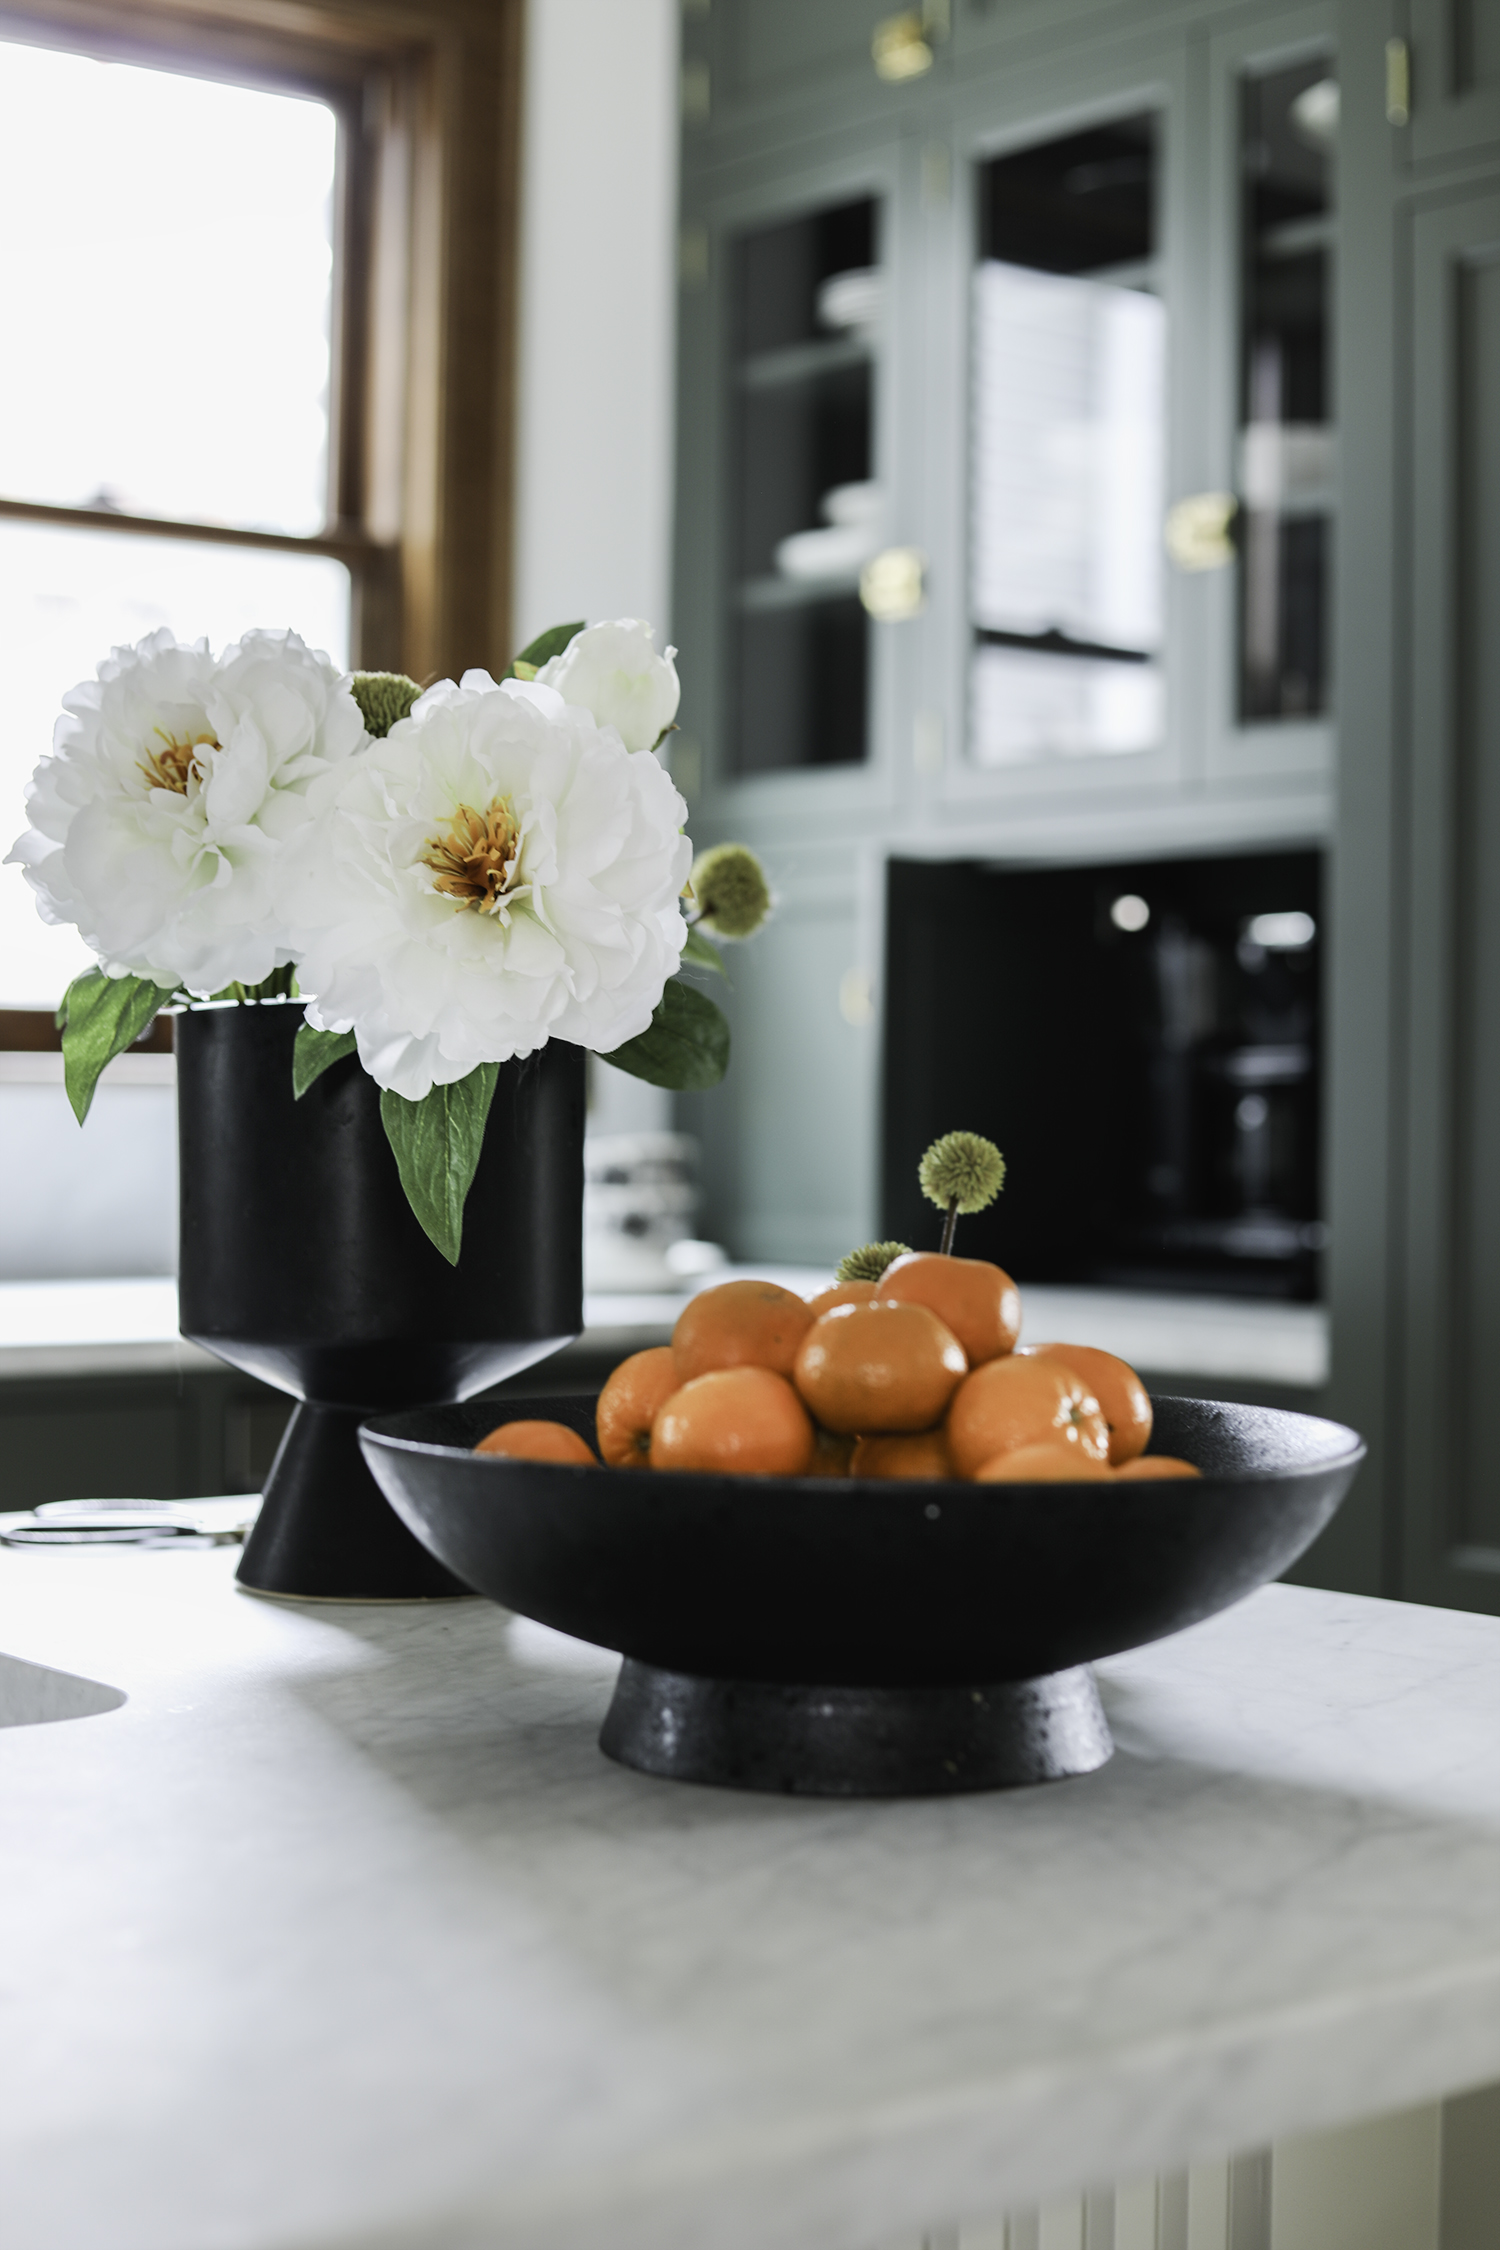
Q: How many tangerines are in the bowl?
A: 12